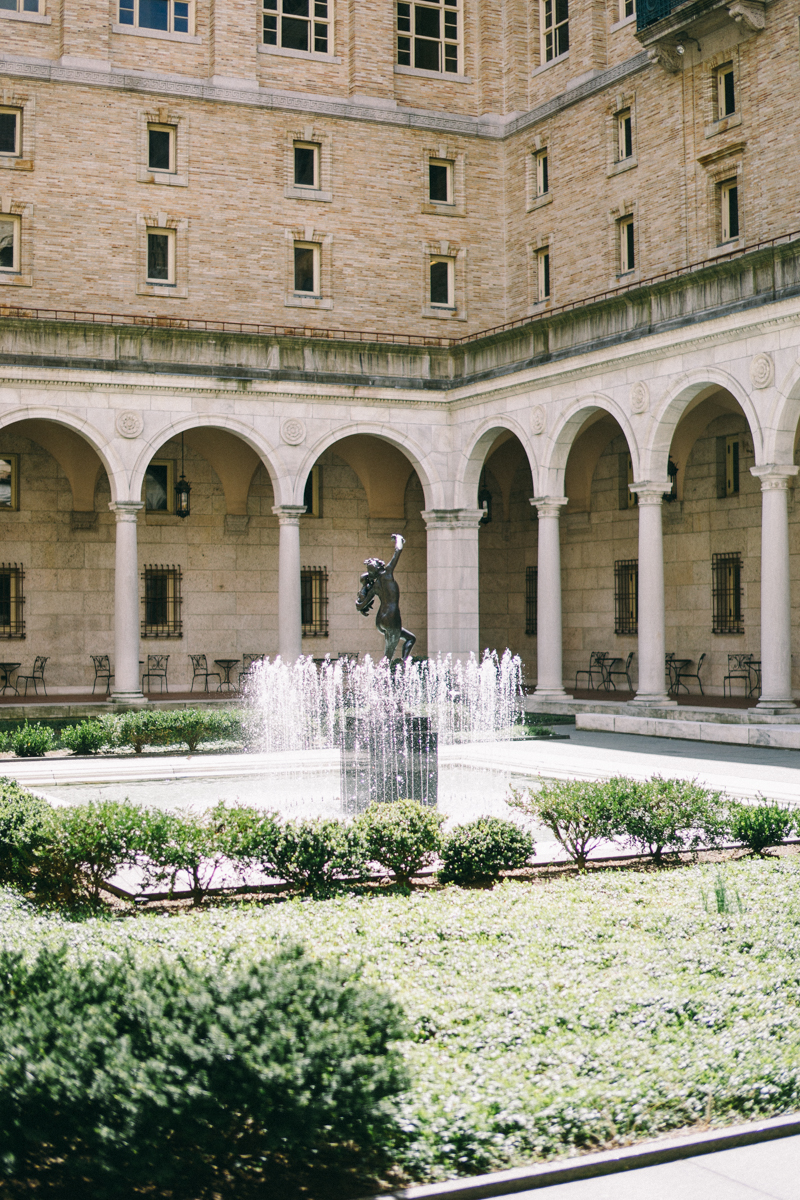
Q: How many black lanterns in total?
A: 3